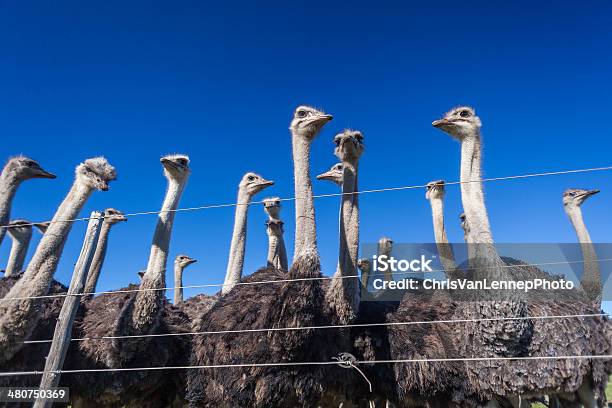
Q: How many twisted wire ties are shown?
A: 1